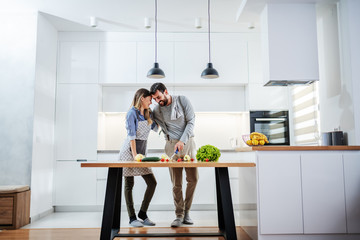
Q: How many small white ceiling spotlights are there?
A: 4